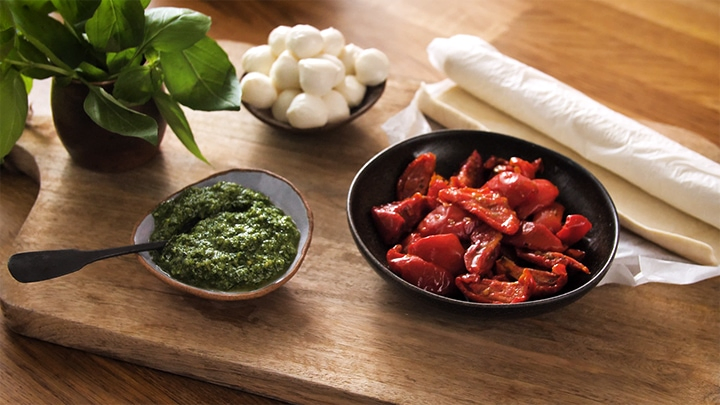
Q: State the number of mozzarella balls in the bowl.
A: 14